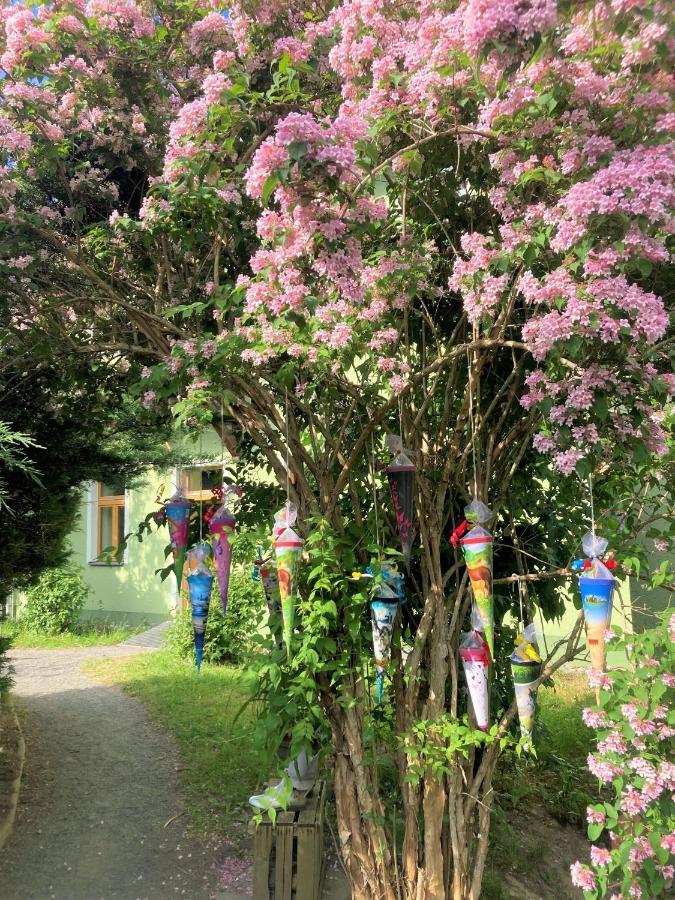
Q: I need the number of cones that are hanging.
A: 11